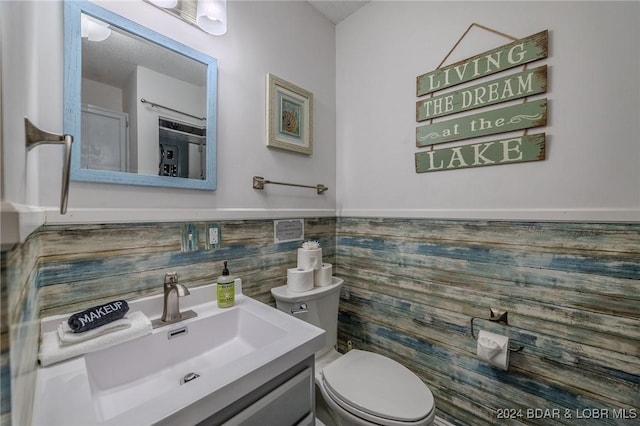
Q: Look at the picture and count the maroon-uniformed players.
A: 0